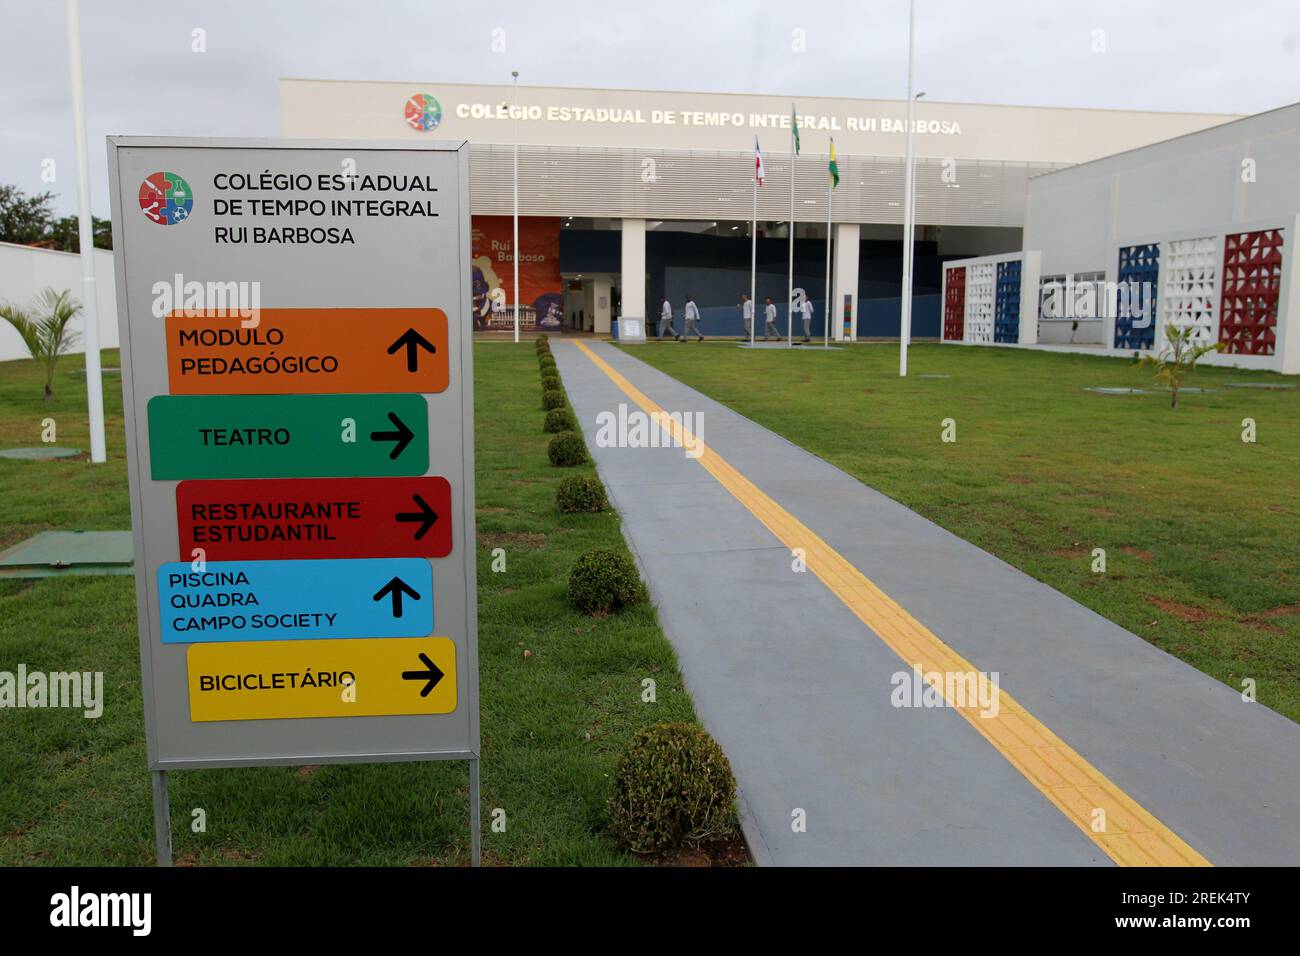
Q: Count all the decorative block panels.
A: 6